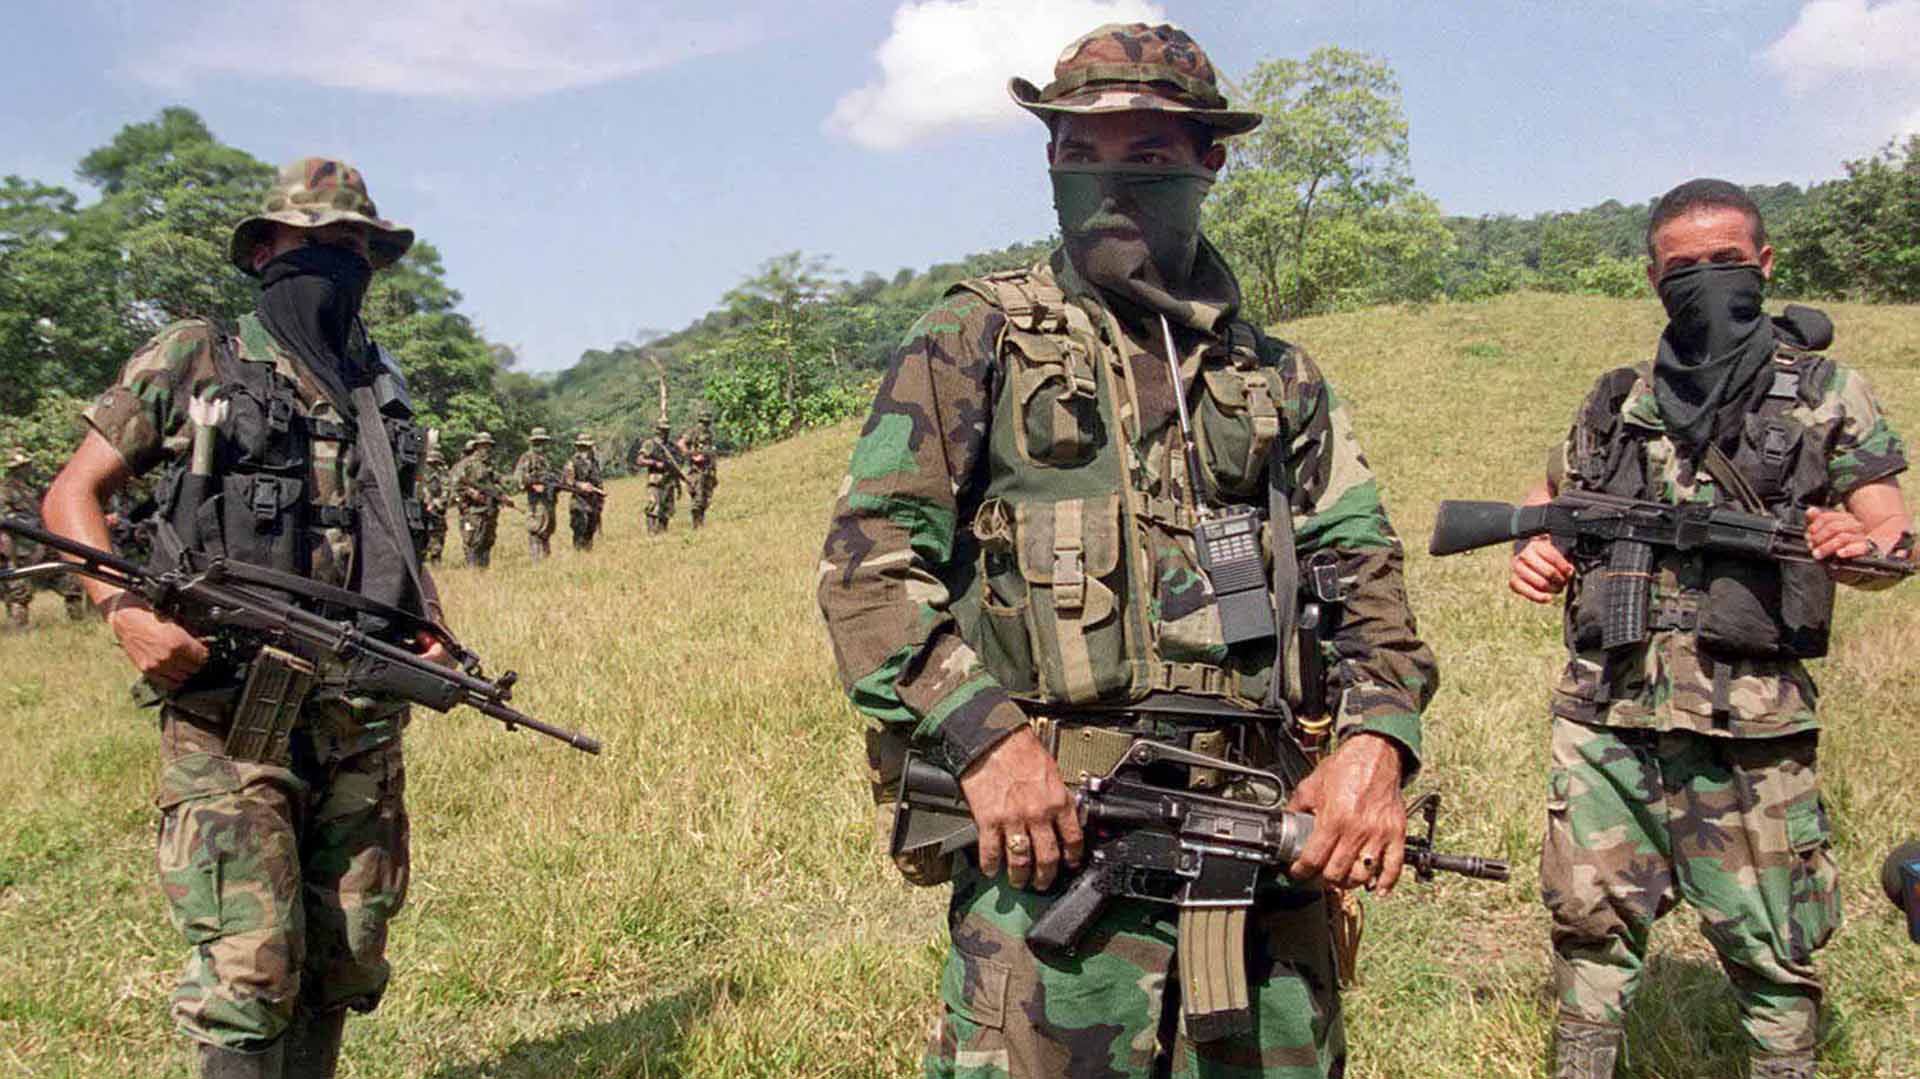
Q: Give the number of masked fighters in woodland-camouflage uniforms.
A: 3